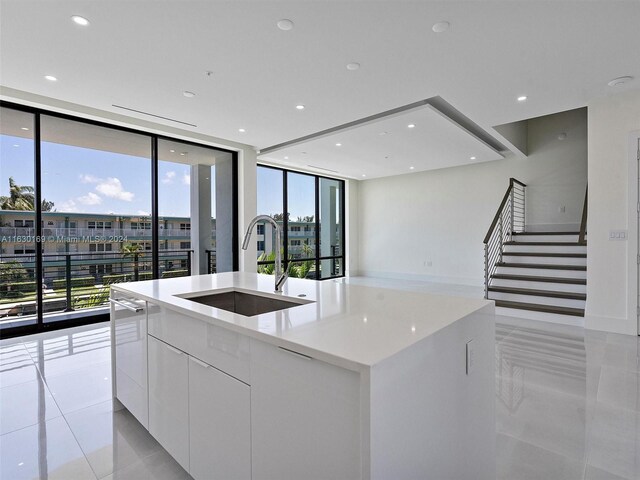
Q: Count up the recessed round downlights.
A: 11